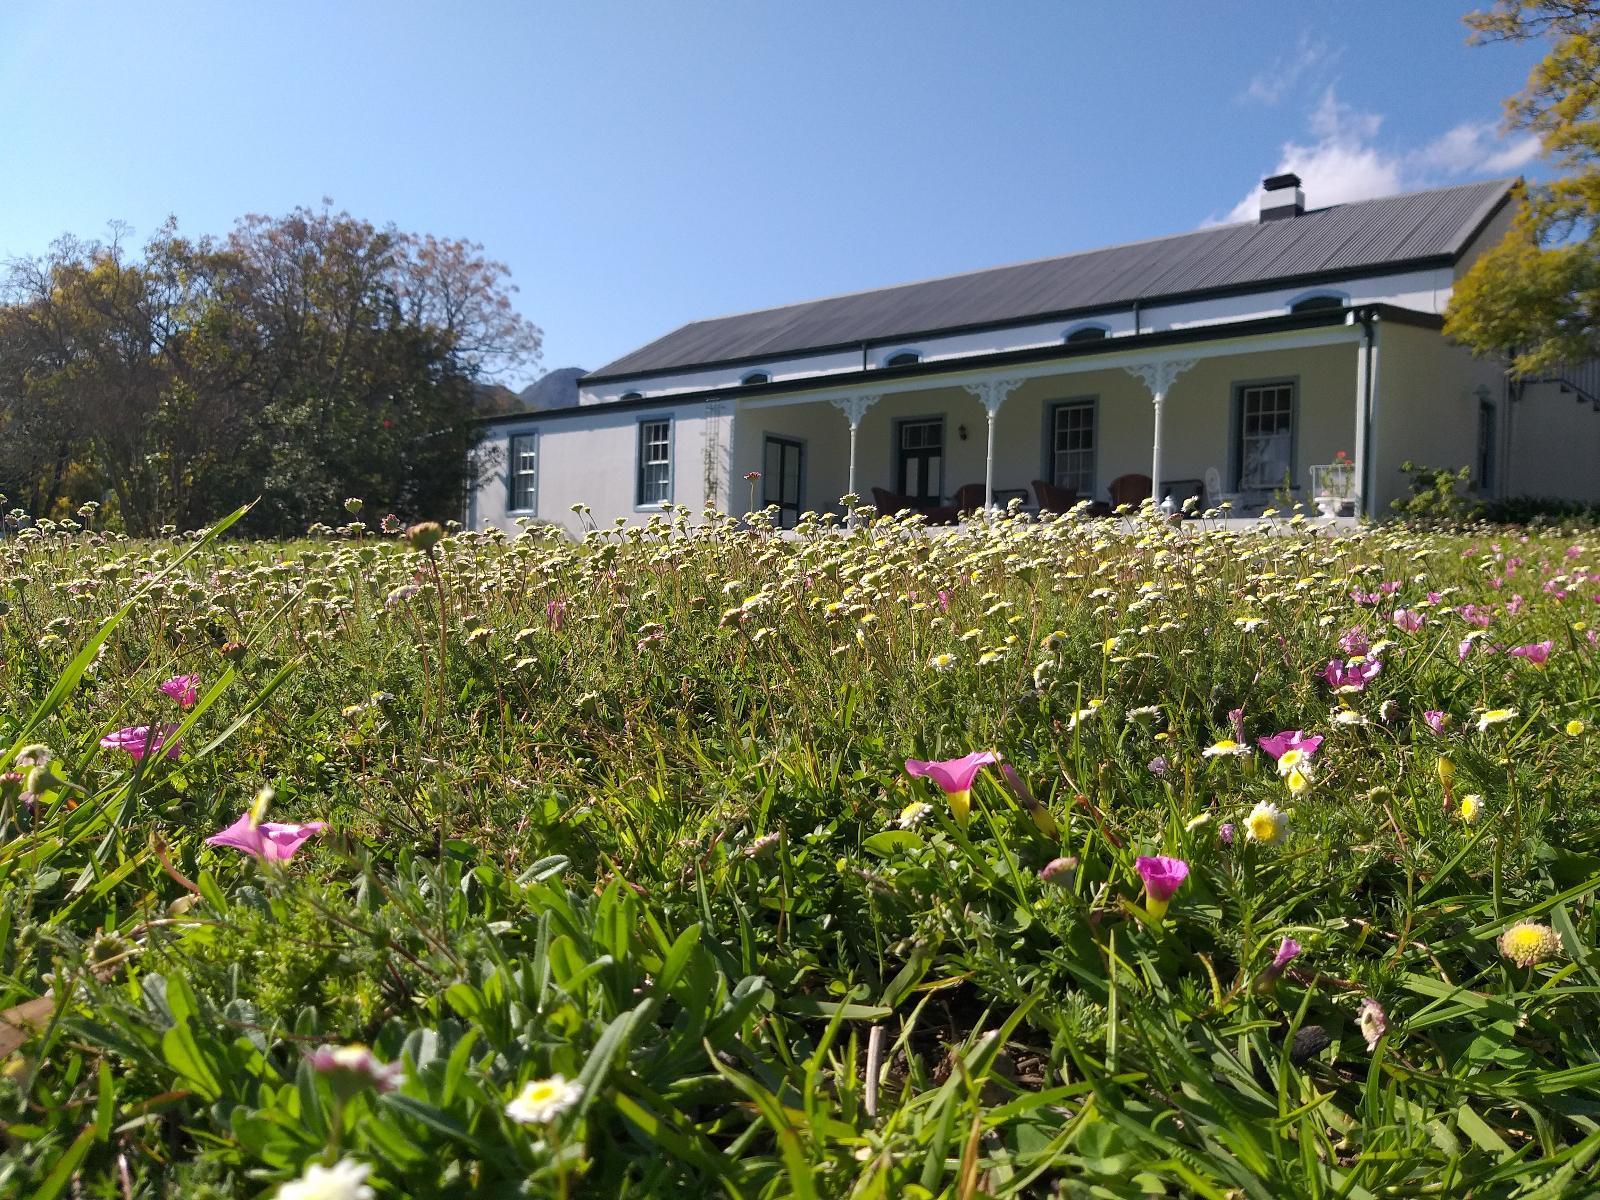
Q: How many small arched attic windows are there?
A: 5